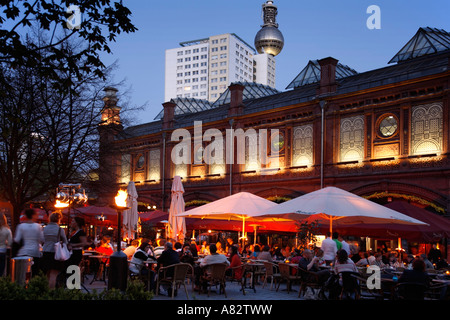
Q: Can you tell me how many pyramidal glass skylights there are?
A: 4